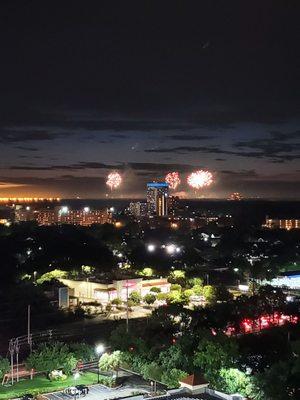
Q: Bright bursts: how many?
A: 3